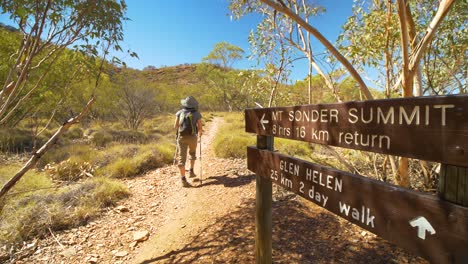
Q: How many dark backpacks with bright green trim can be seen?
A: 1